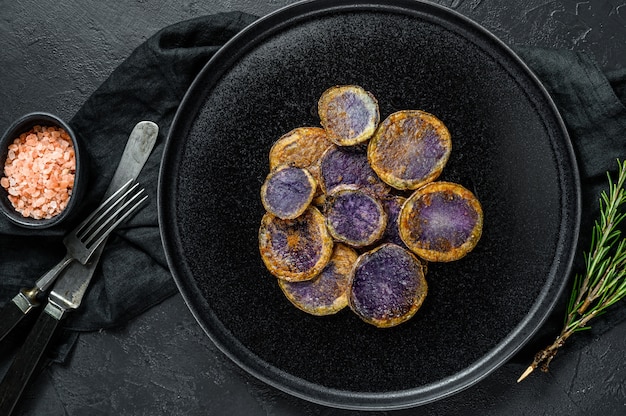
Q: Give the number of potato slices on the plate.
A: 11